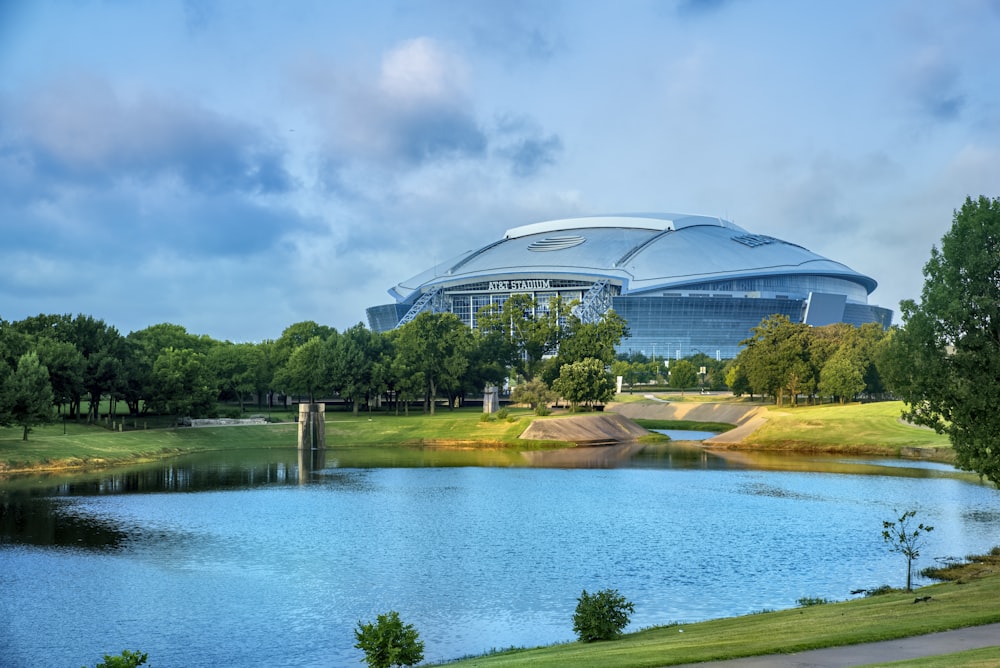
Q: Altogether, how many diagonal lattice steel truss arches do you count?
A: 2